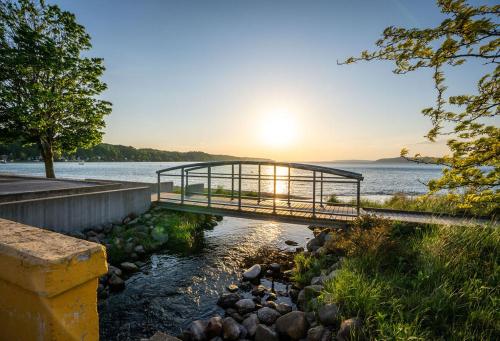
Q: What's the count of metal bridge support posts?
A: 12